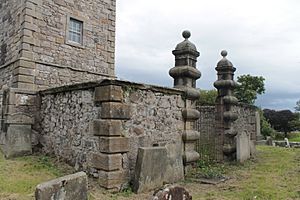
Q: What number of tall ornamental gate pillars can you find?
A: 2